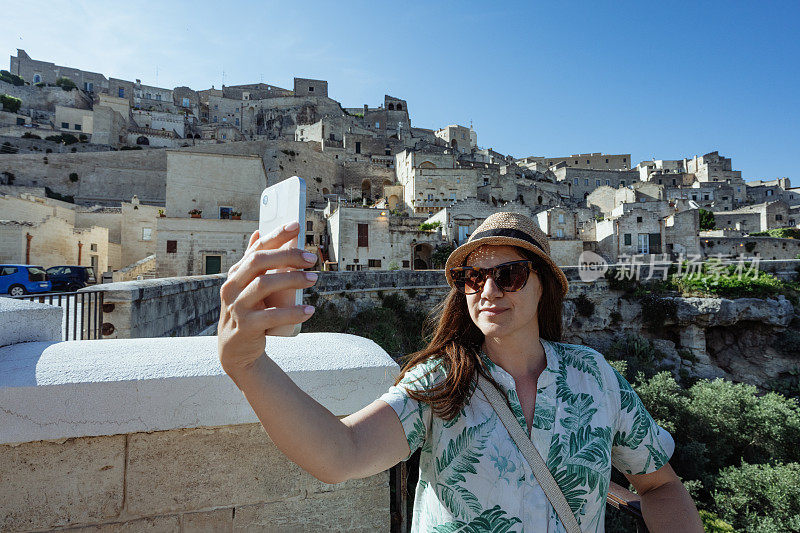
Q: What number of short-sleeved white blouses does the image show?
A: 1